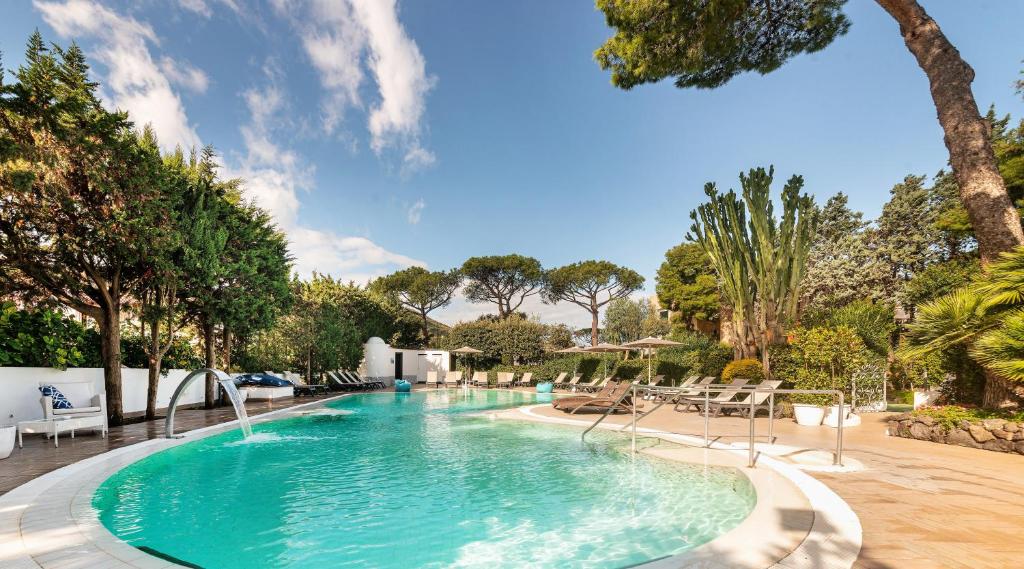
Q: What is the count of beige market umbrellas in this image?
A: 4